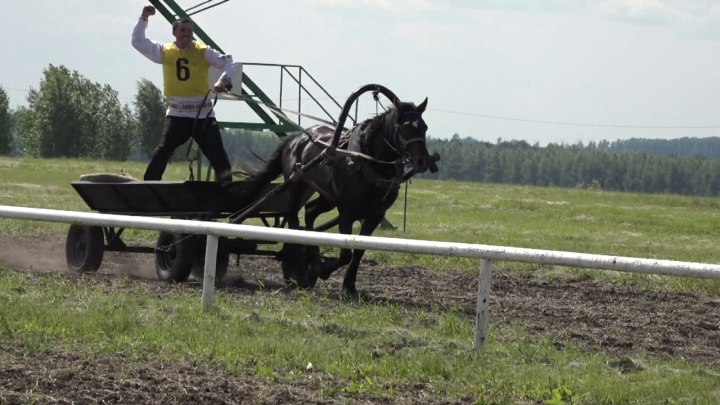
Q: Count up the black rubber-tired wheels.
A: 4